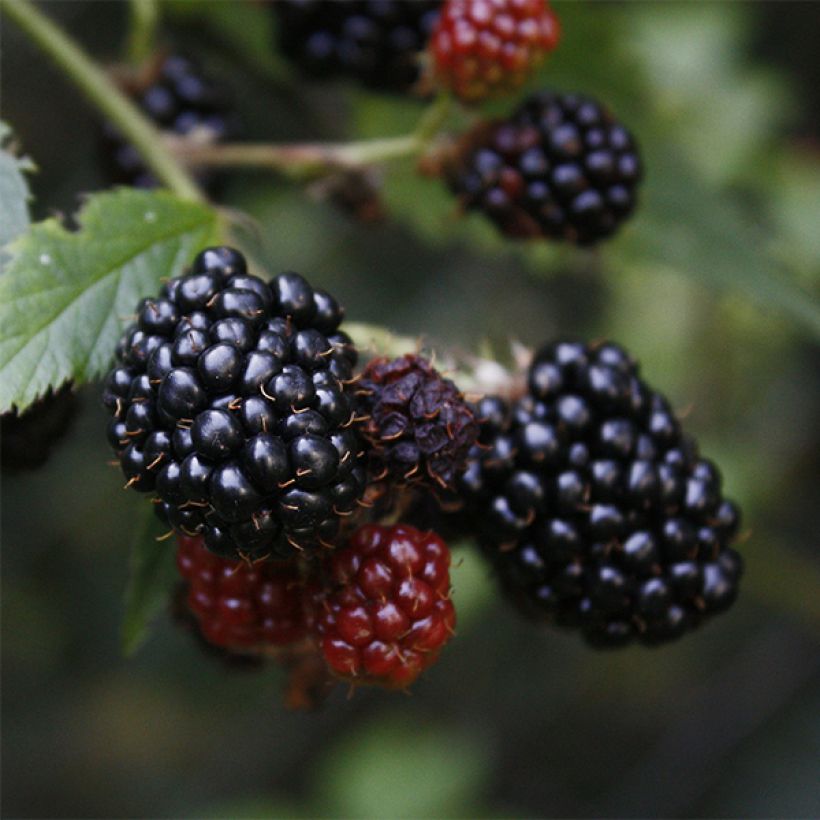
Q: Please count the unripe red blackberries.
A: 3